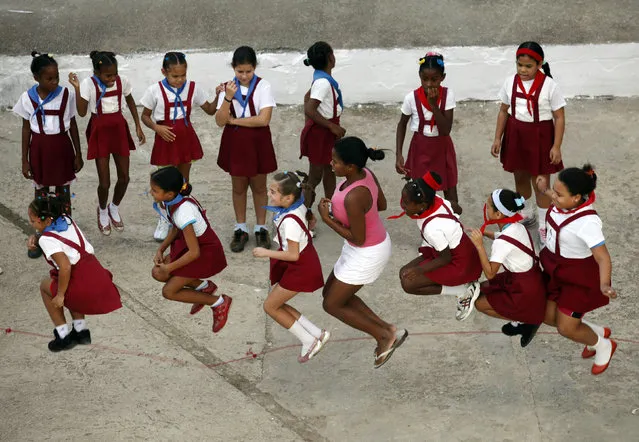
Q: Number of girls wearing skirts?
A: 14